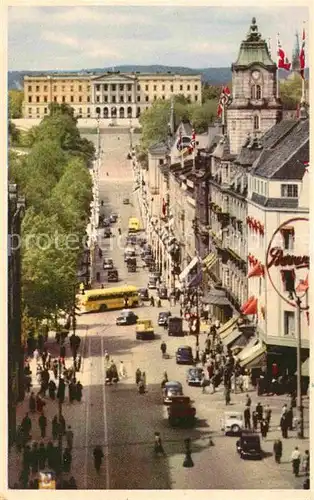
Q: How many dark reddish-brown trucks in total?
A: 1